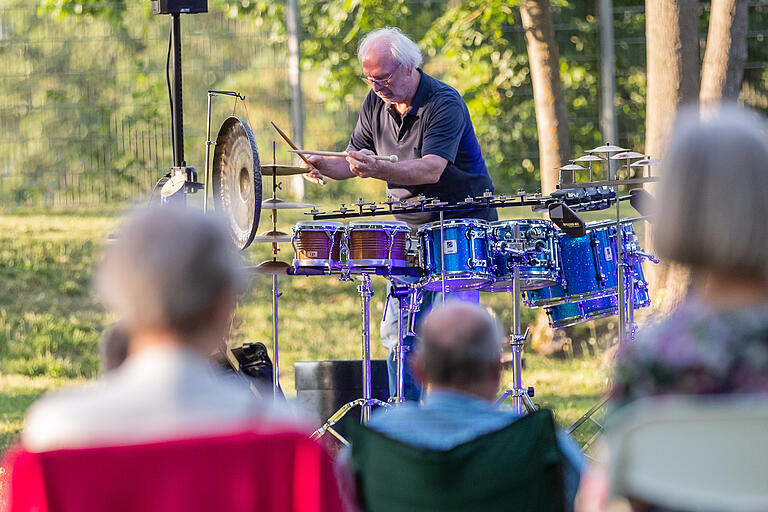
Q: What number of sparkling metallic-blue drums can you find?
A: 4